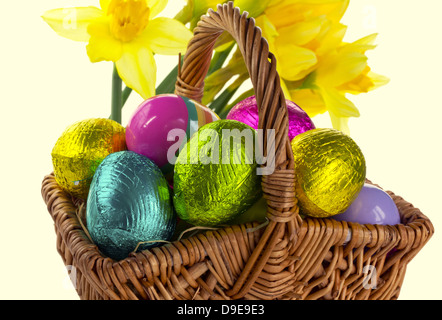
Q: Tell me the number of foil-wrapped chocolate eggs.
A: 5